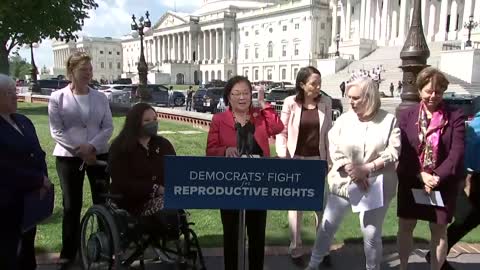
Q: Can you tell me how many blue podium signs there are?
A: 1